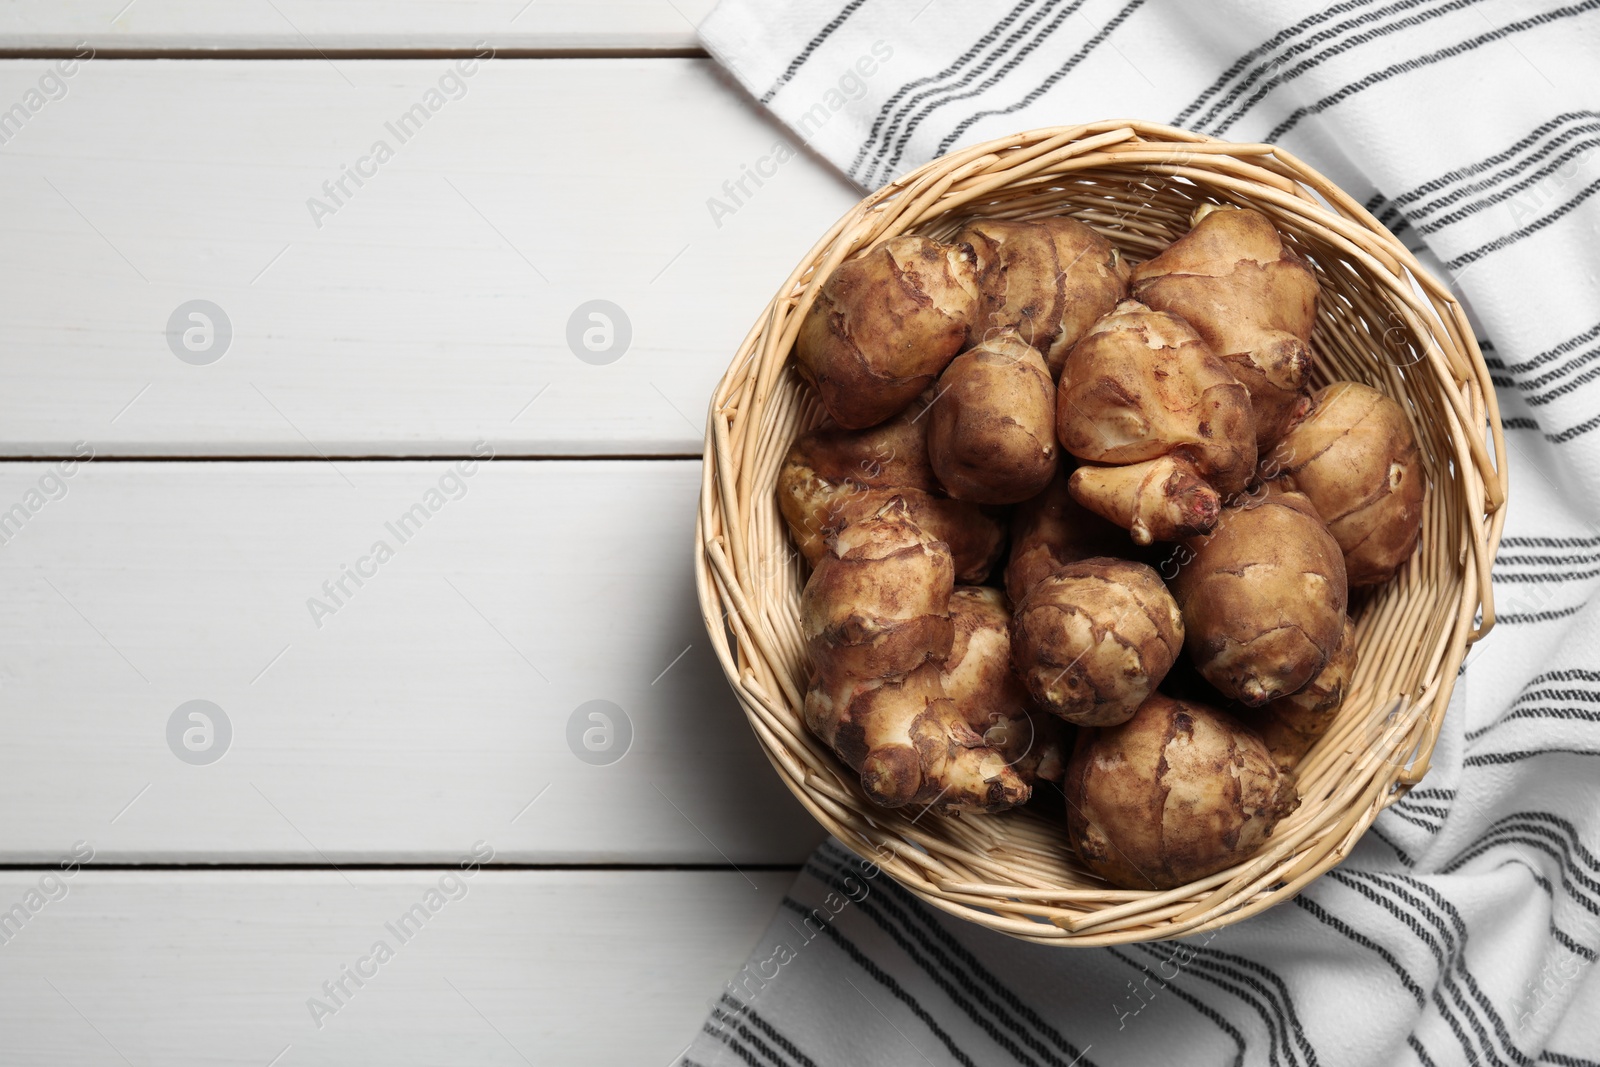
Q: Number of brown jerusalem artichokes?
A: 14